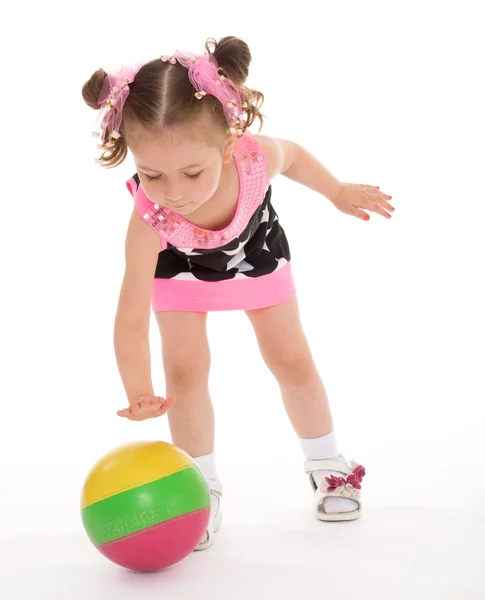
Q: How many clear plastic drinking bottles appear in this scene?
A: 0